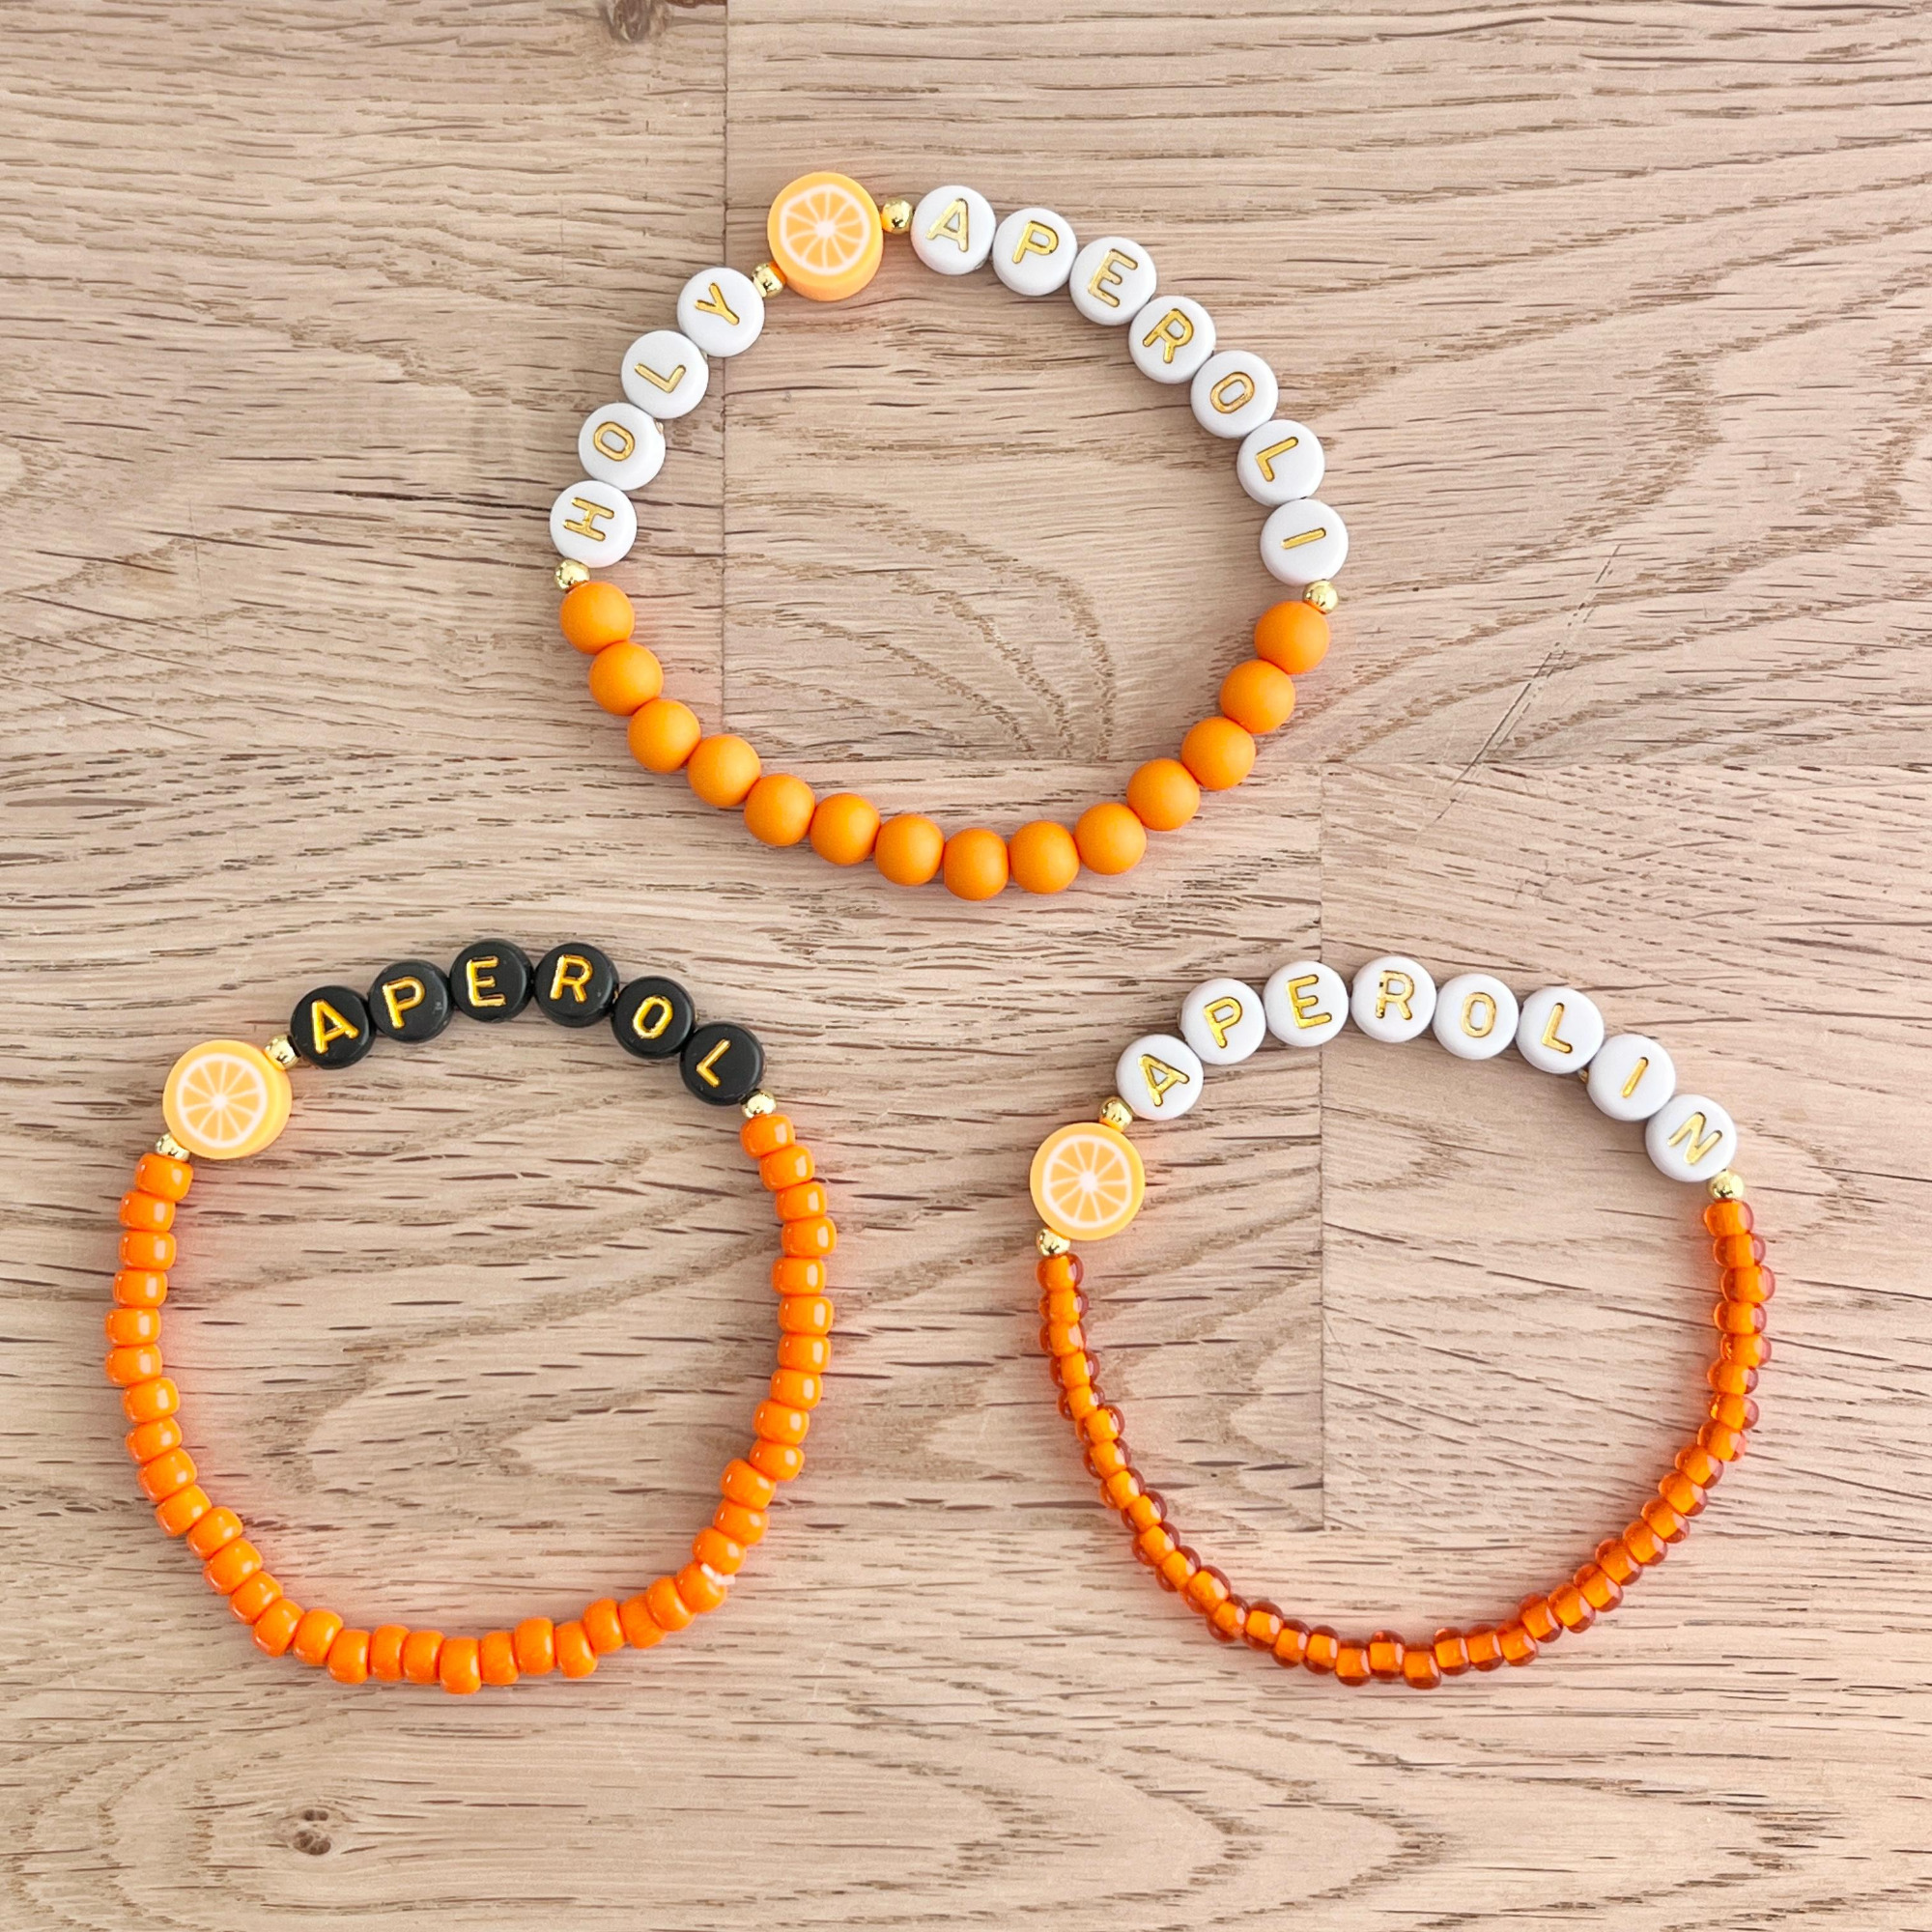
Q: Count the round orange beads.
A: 14